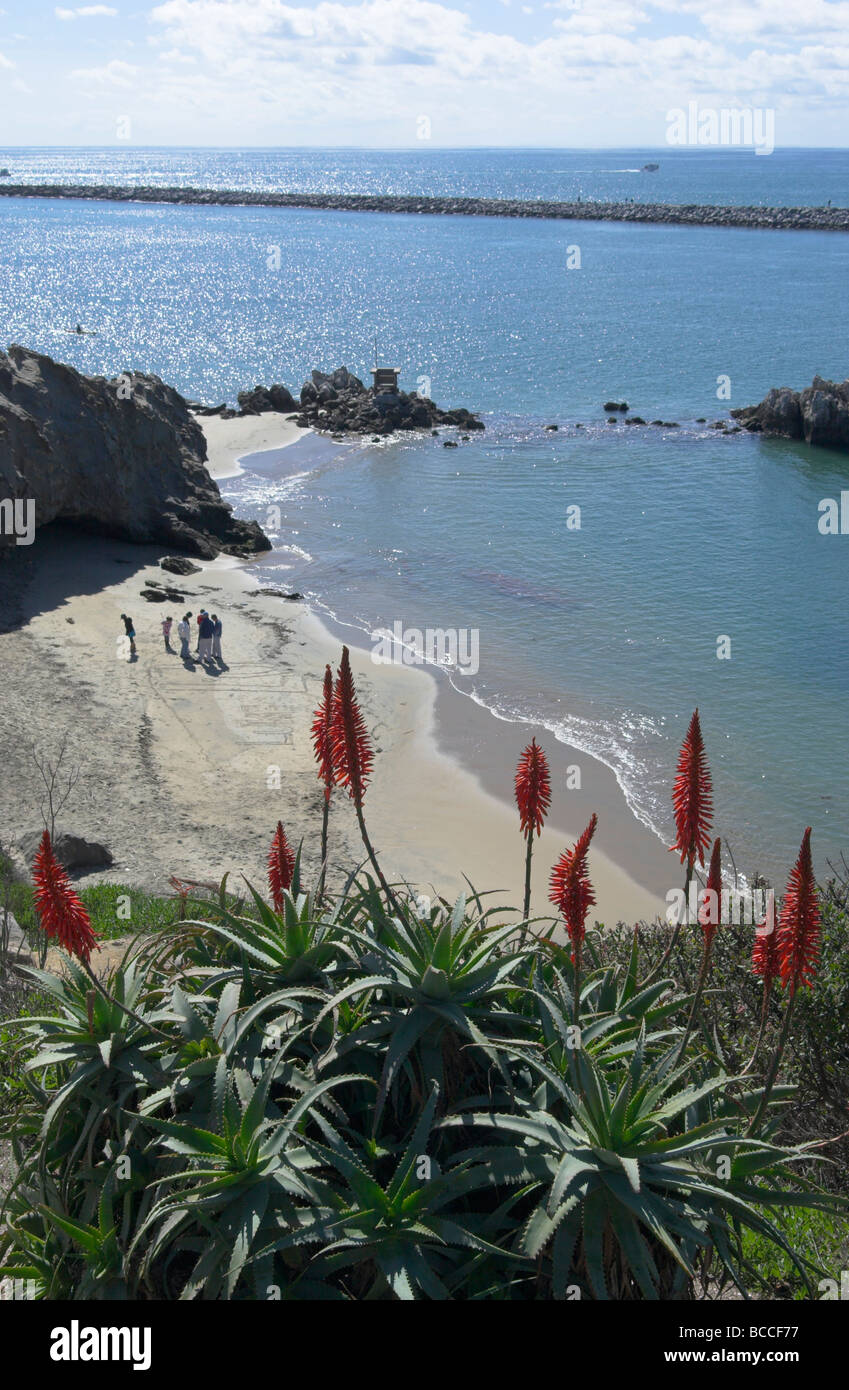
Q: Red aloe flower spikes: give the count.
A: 10